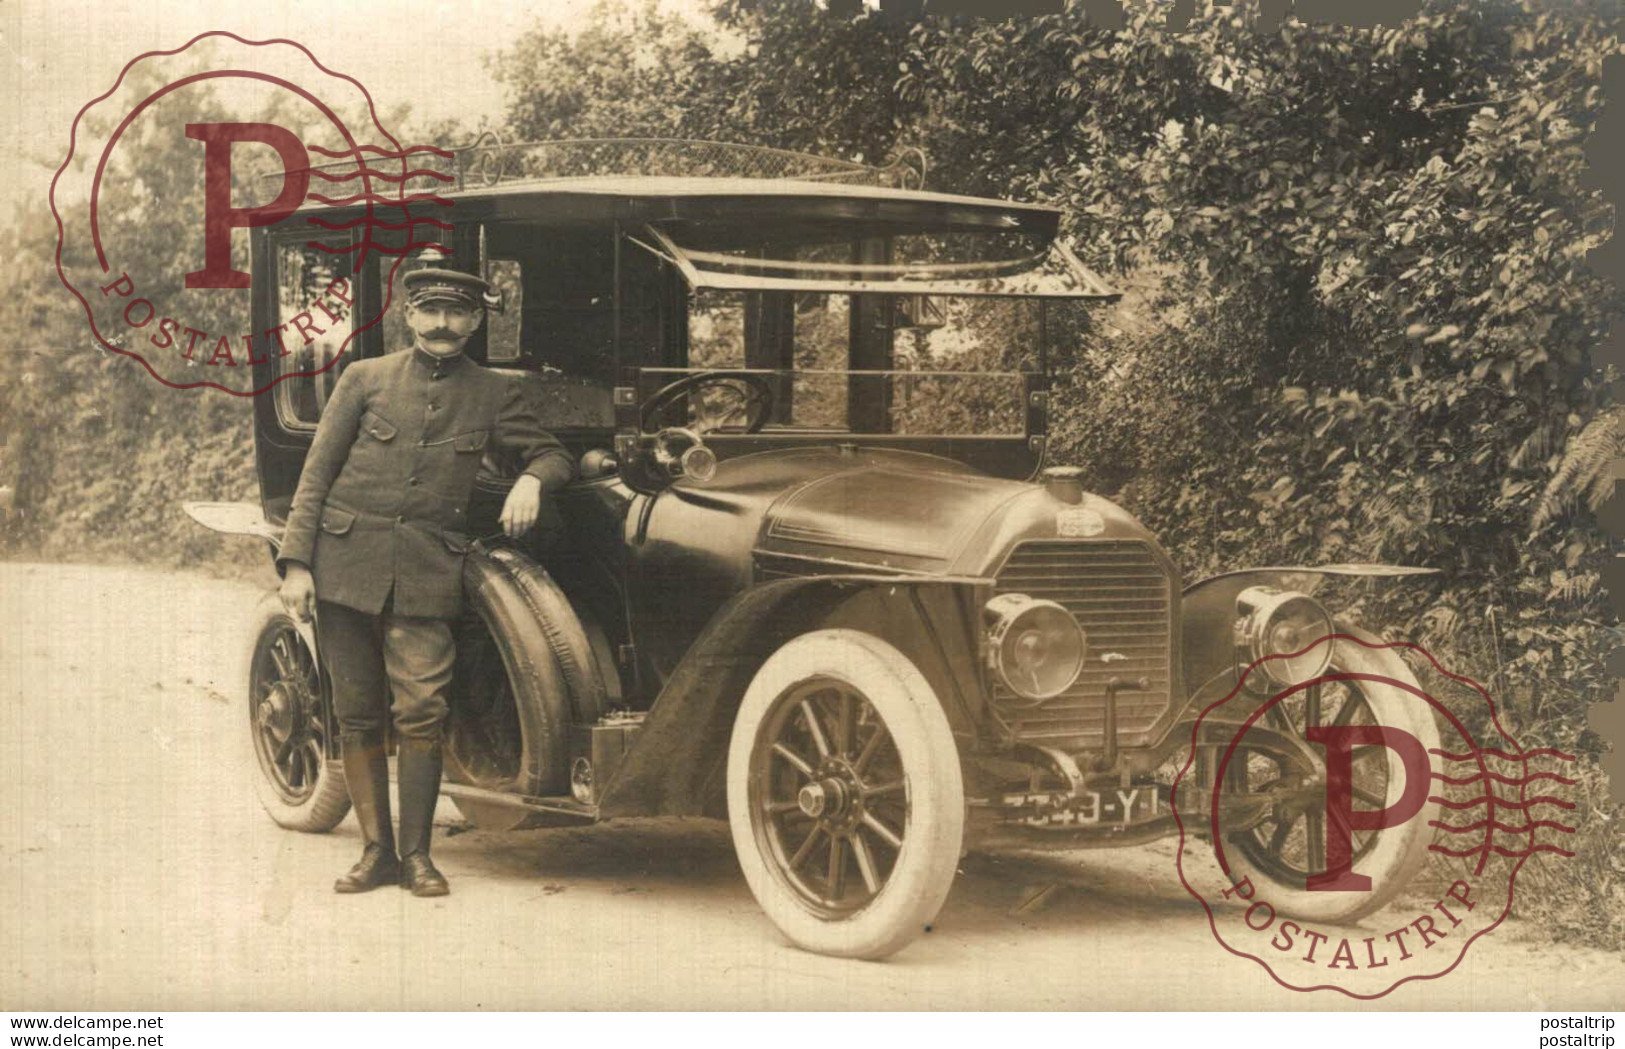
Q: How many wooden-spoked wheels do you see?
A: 3